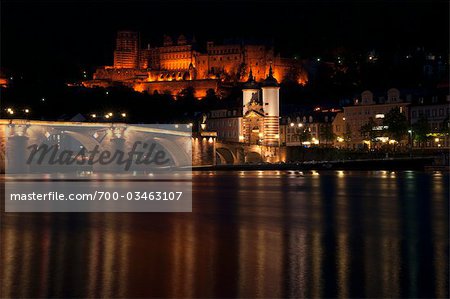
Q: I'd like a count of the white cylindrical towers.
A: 2